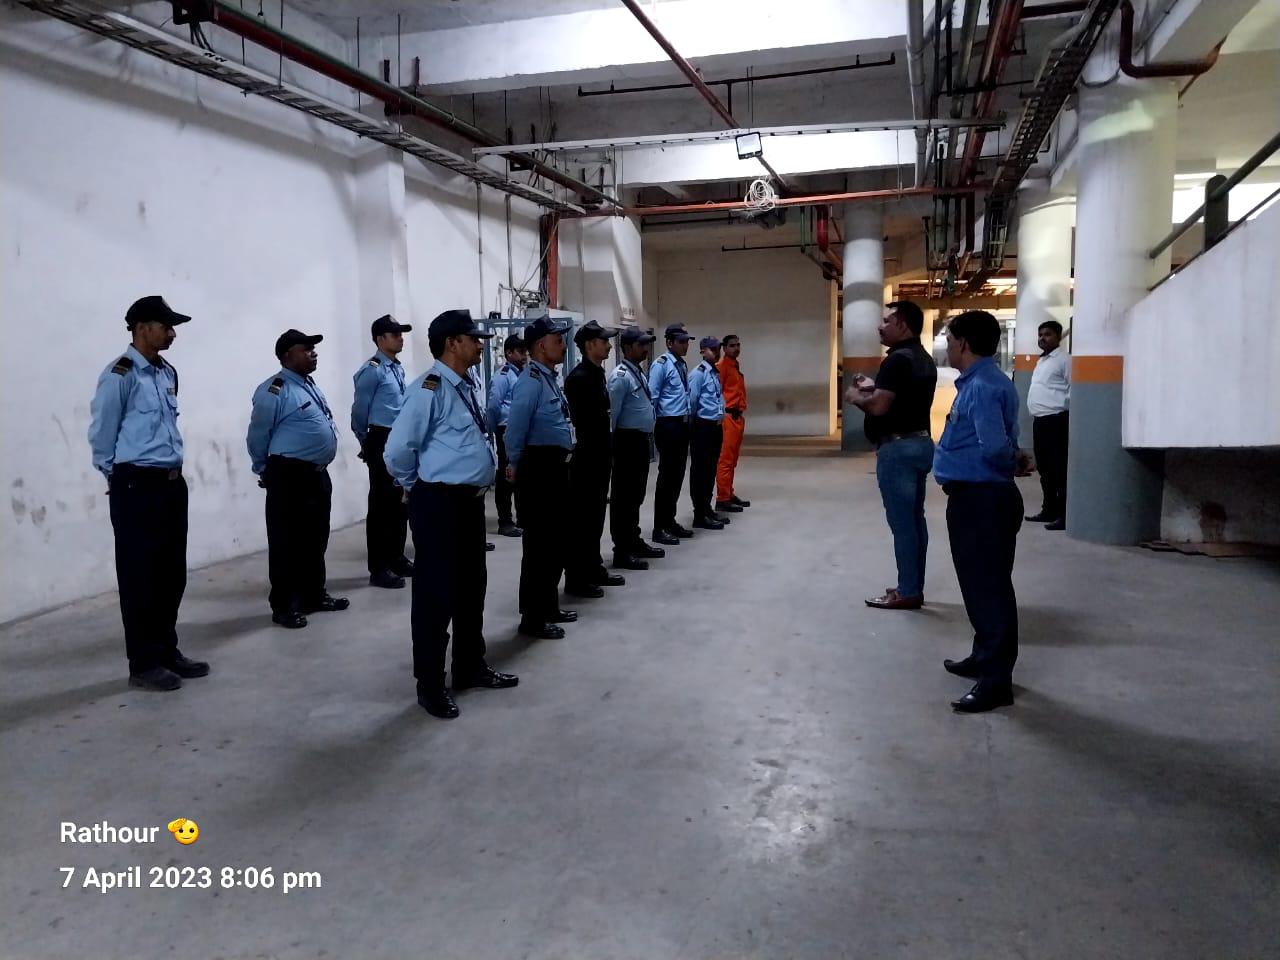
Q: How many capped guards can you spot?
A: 10